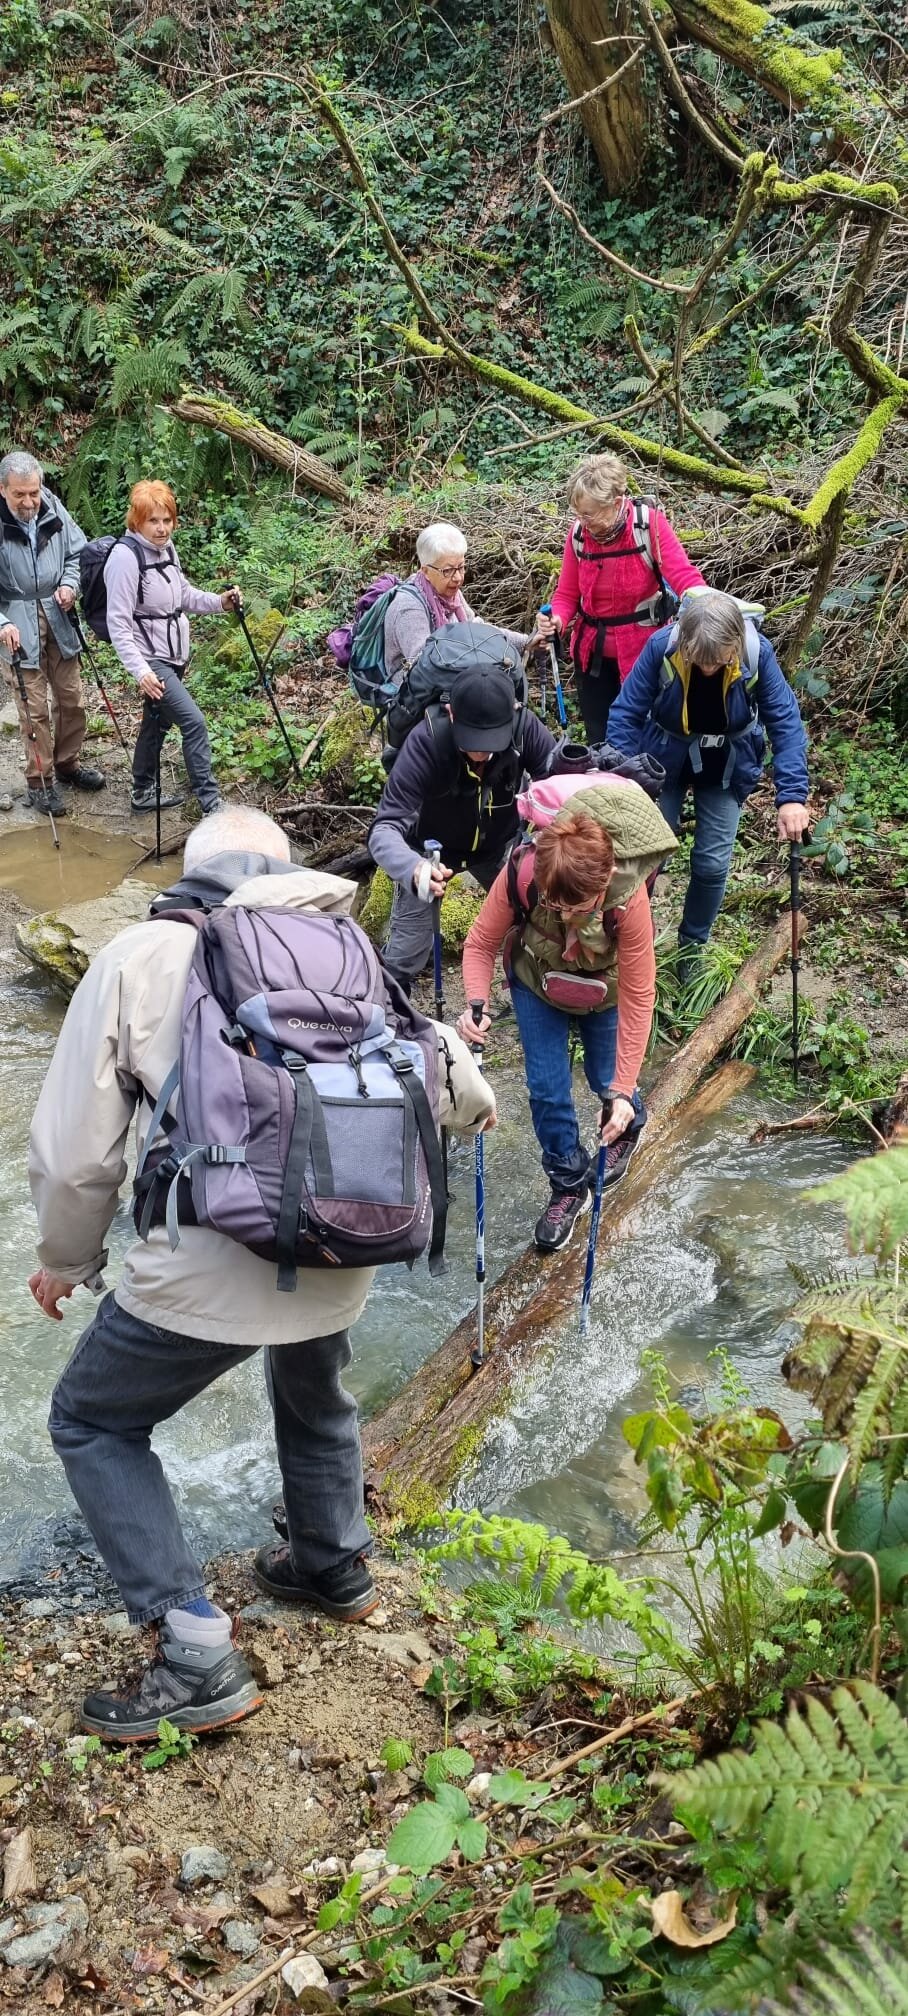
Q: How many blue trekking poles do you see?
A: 4